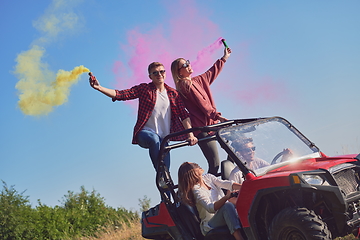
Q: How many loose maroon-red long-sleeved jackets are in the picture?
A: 1